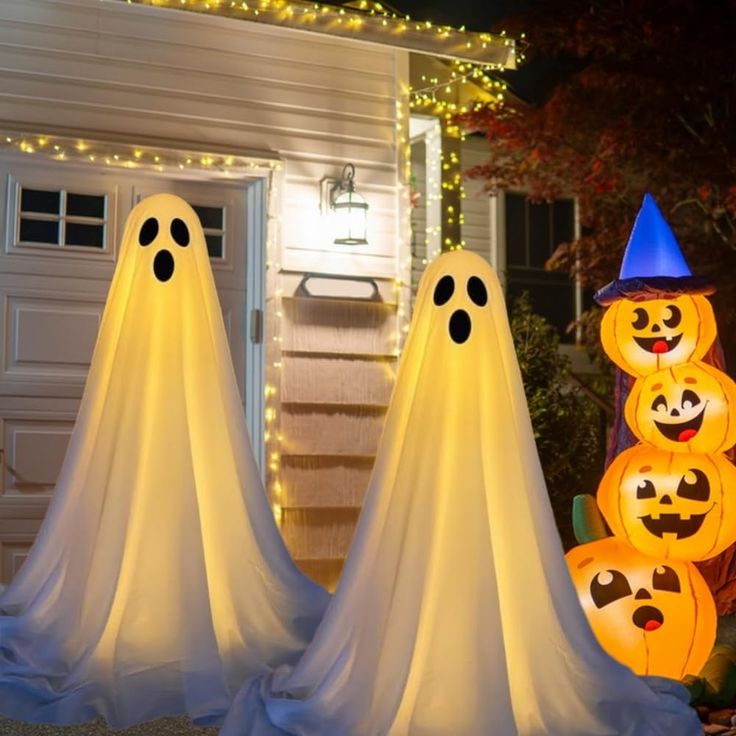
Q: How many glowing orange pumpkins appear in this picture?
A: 4